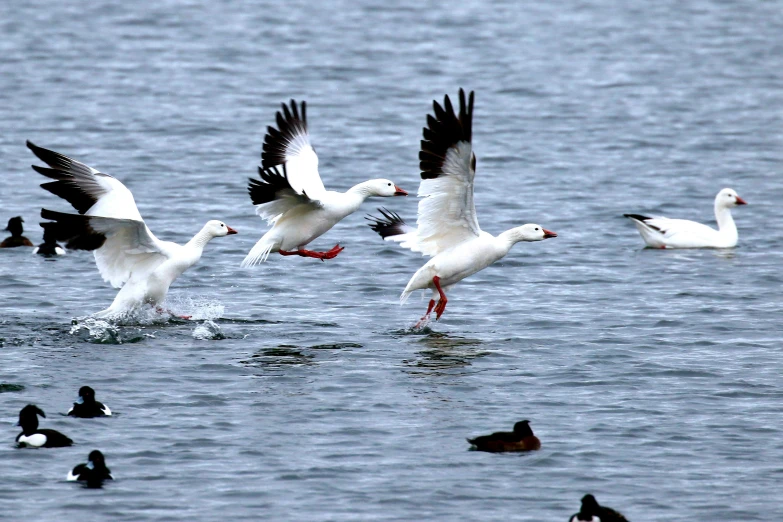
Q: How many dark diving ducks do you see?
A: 7